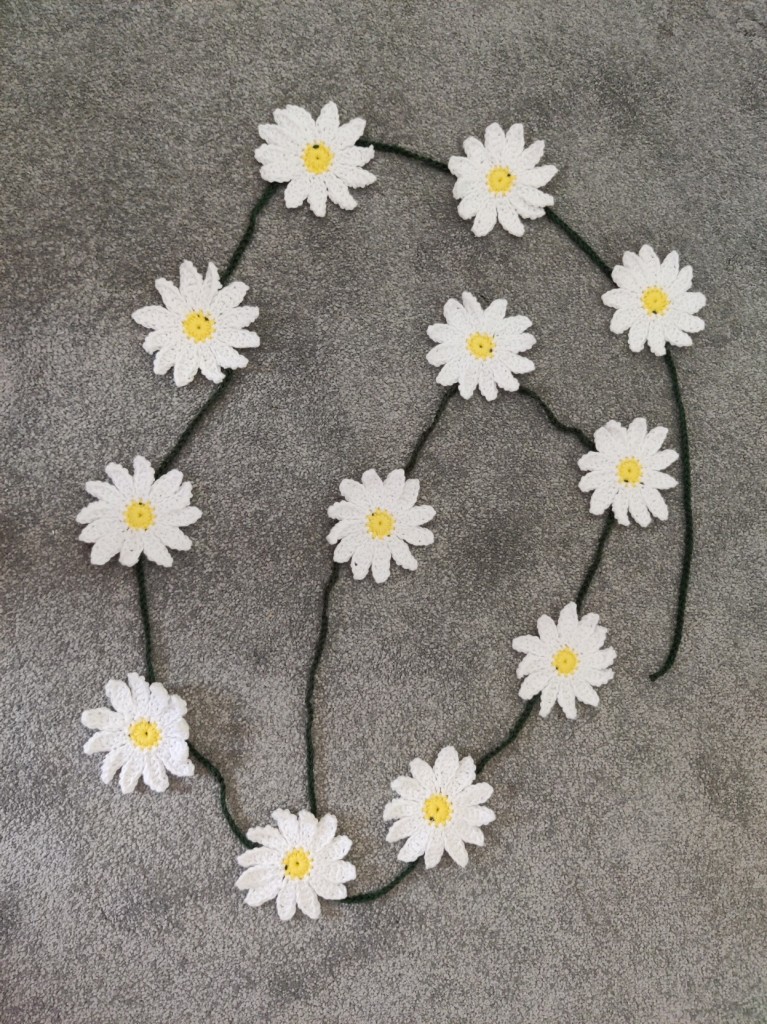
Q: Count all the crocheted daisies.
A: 12